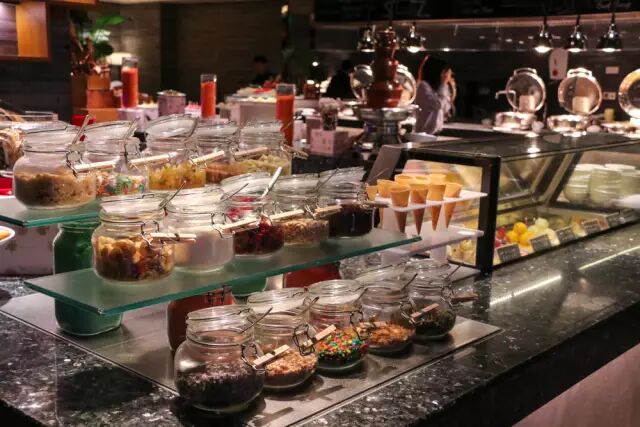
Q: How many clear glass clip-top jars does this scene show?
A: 15